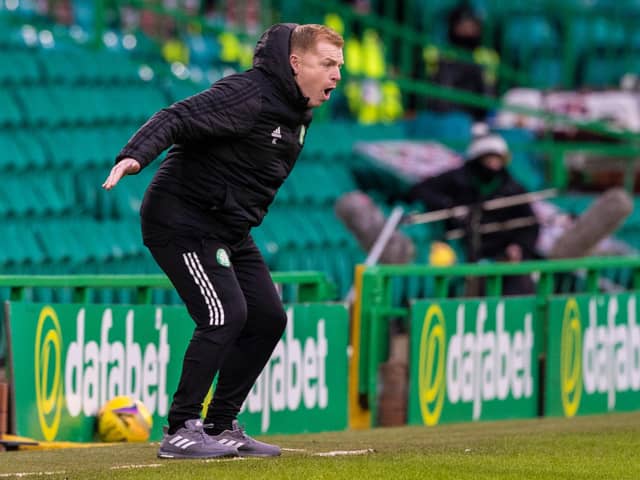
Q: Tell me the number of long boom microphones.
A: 2